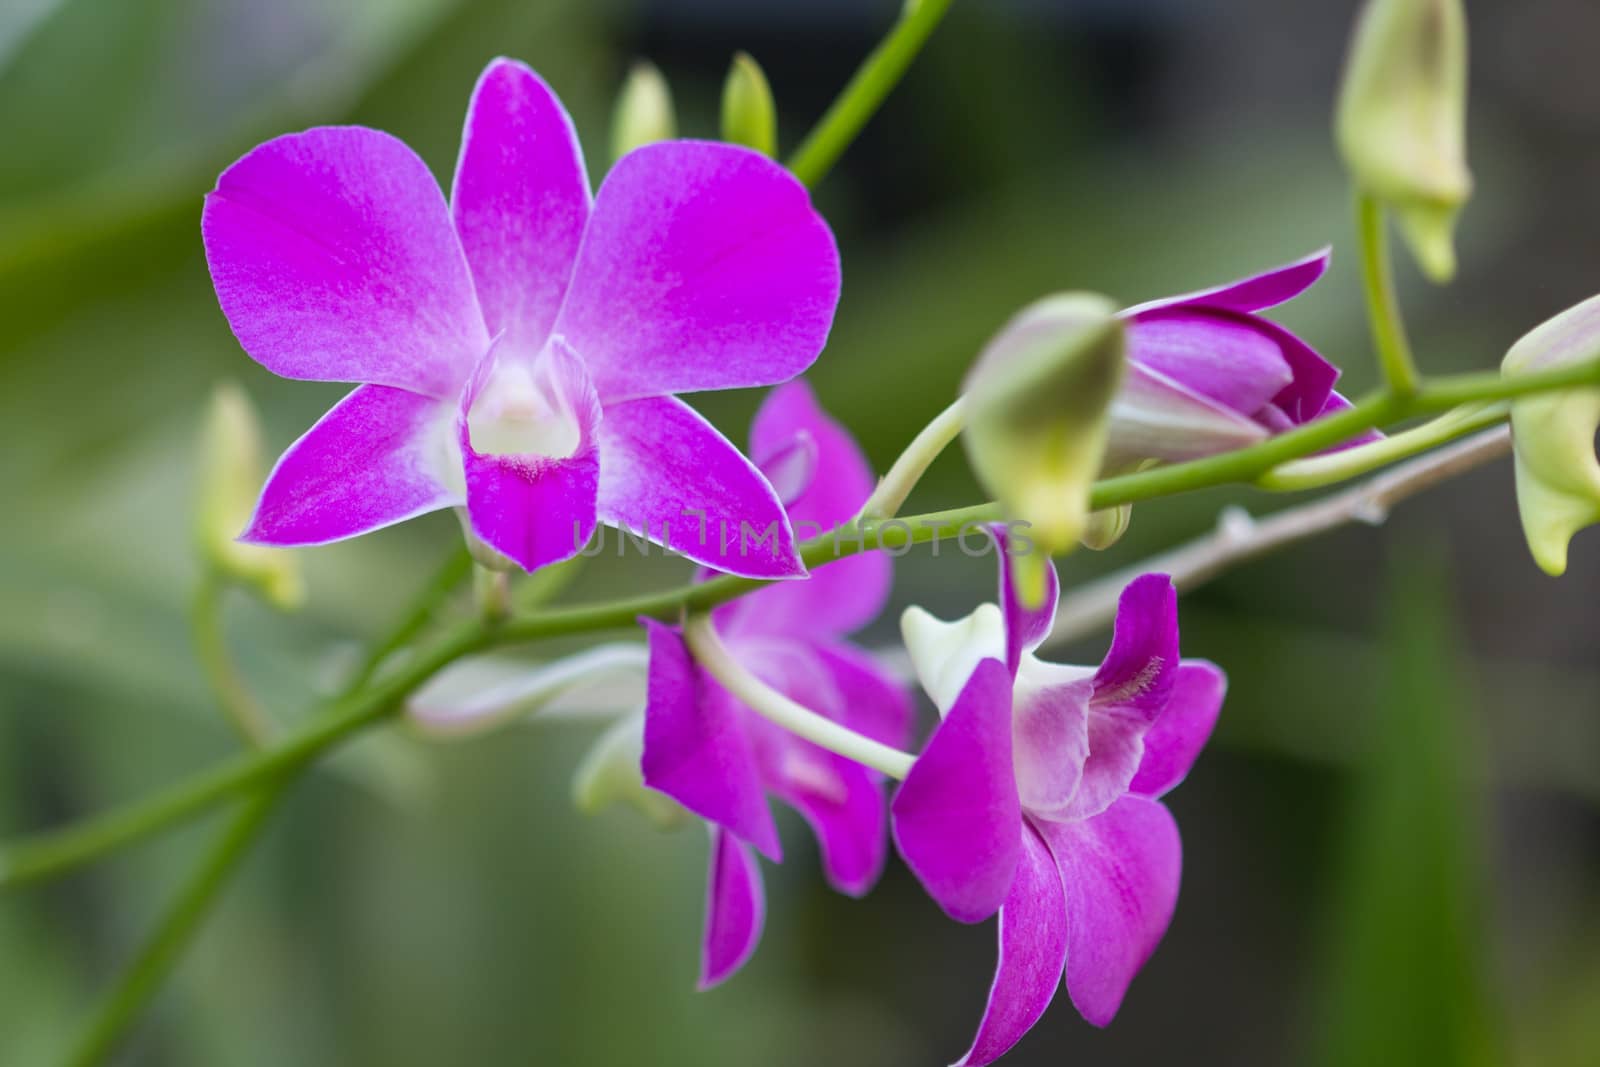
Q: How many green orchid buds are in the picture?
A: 6